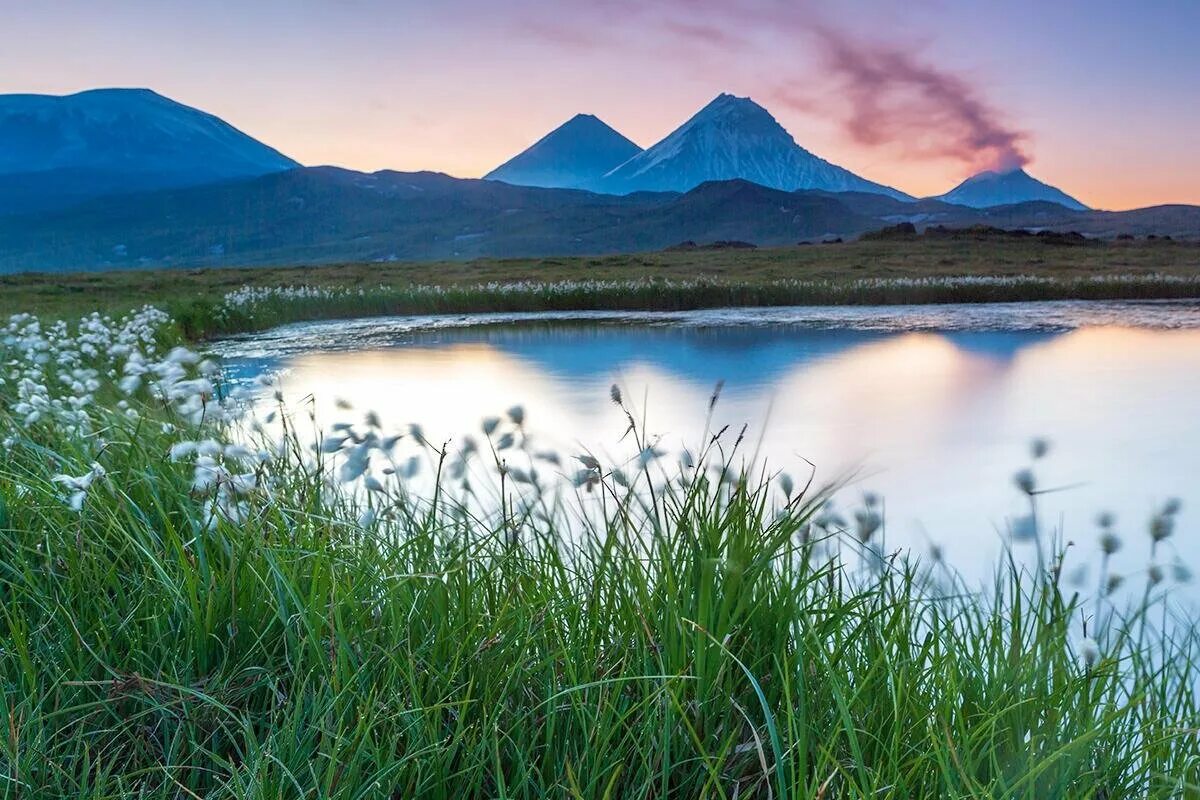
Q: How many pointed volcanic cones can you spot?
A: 3